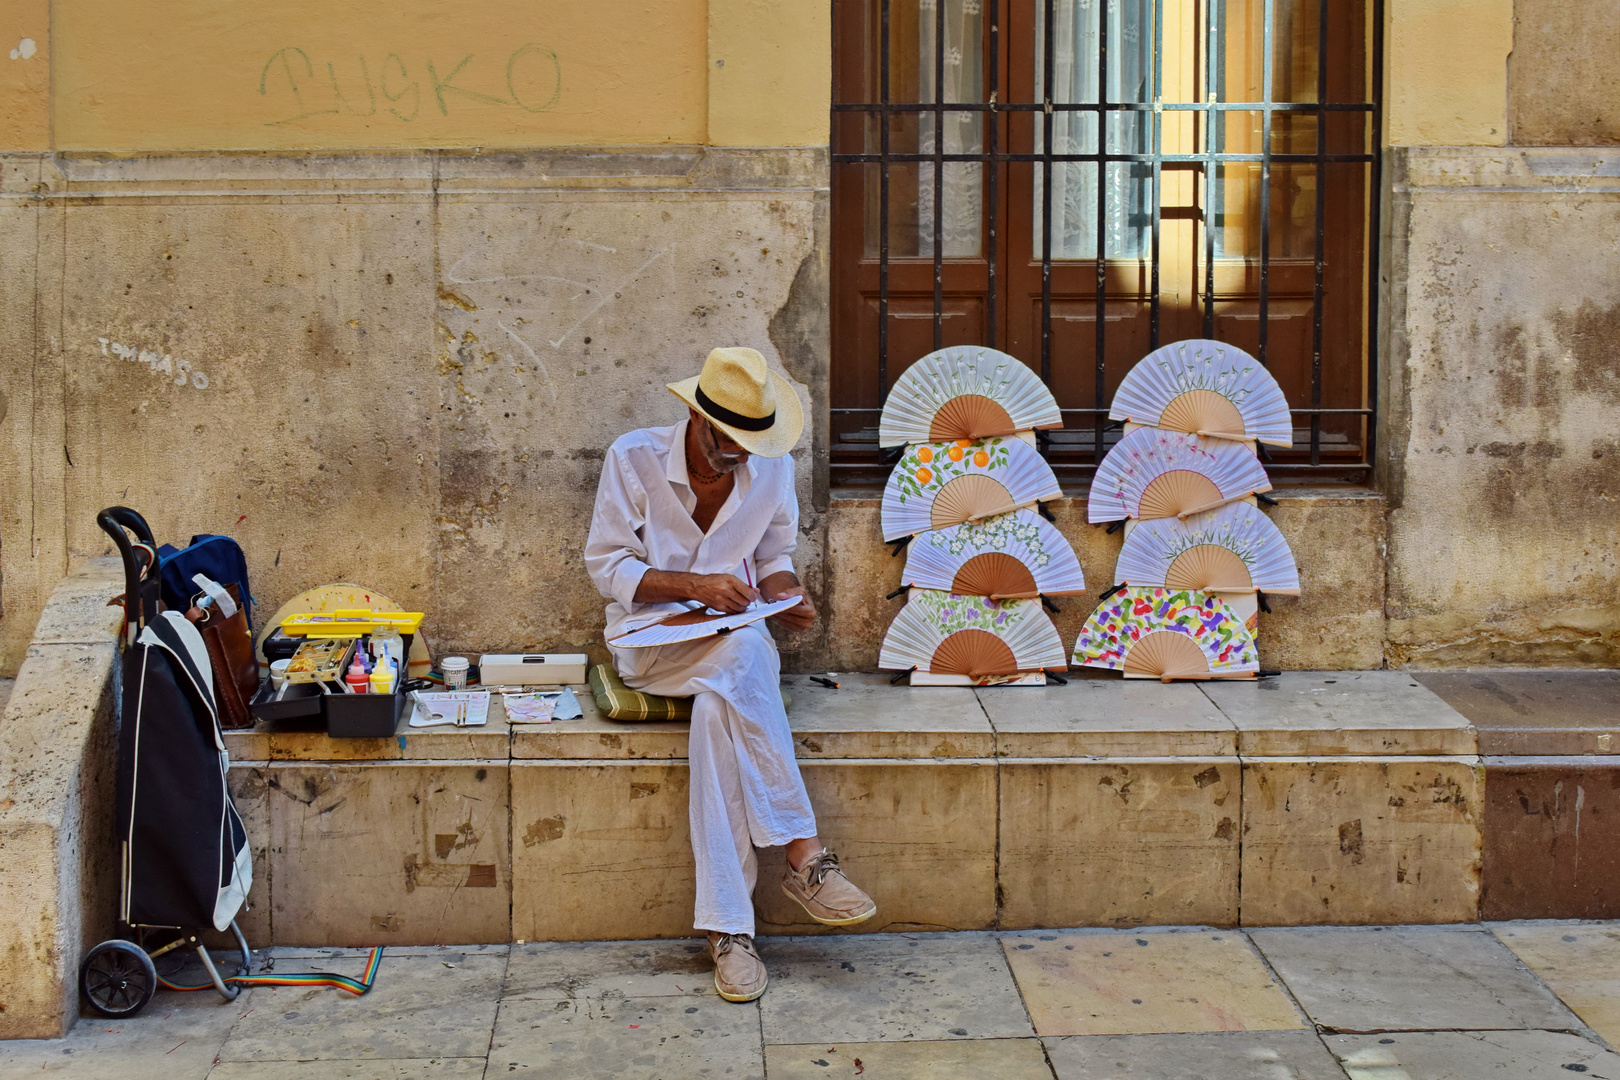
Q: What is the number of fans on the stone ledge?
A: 8